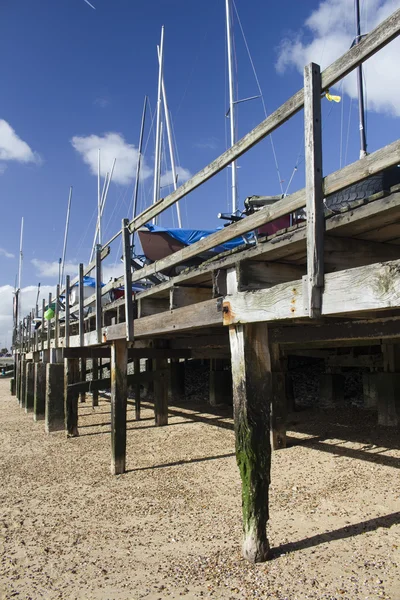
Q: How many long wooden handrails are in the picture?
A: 2